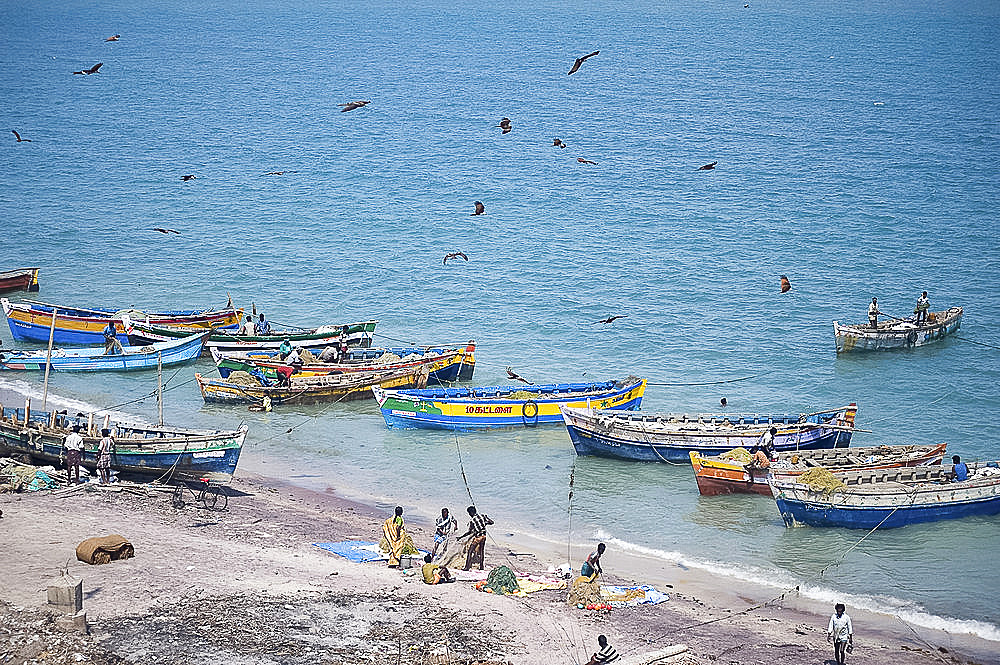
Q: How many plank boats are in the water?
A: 11